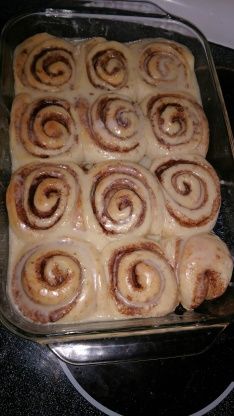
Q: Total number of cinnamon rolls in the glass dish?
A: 12